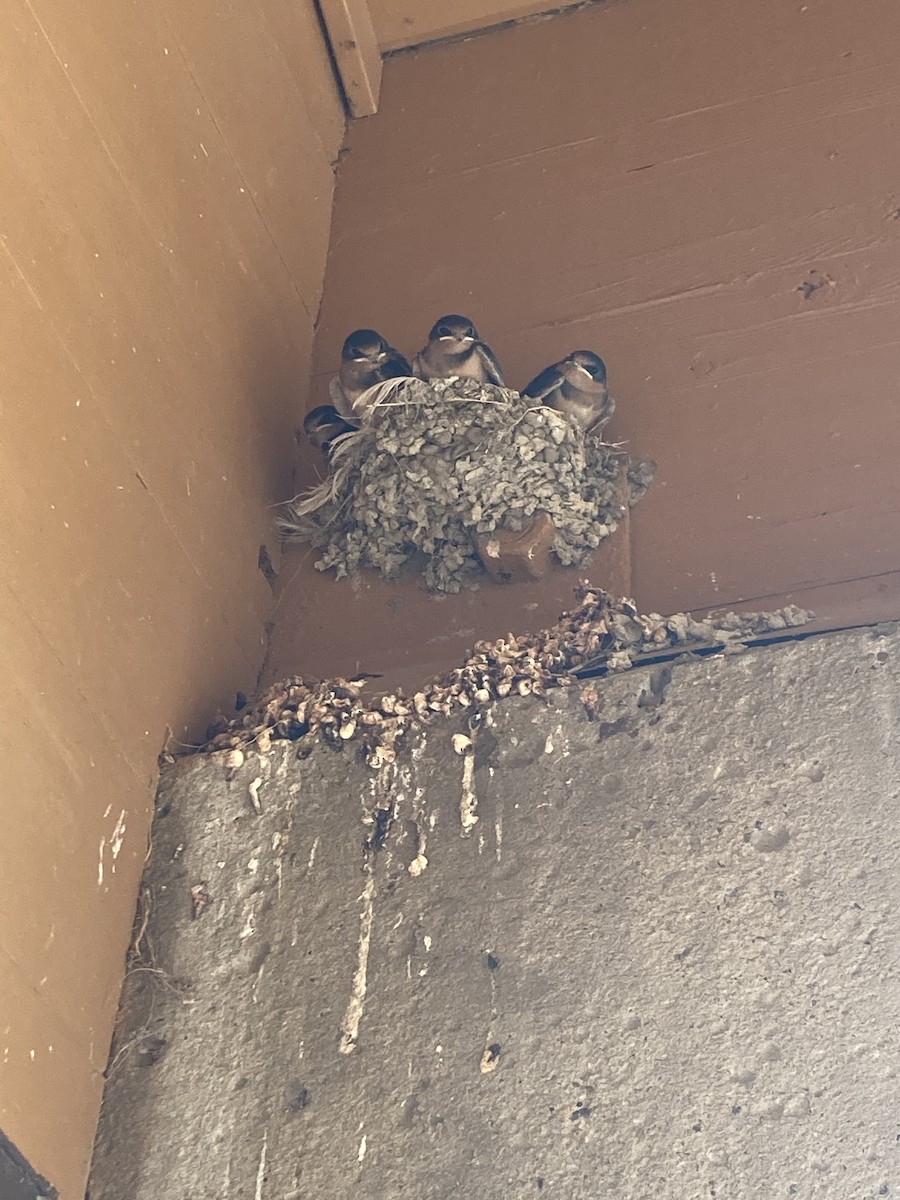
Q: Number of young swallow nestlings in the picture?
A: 4